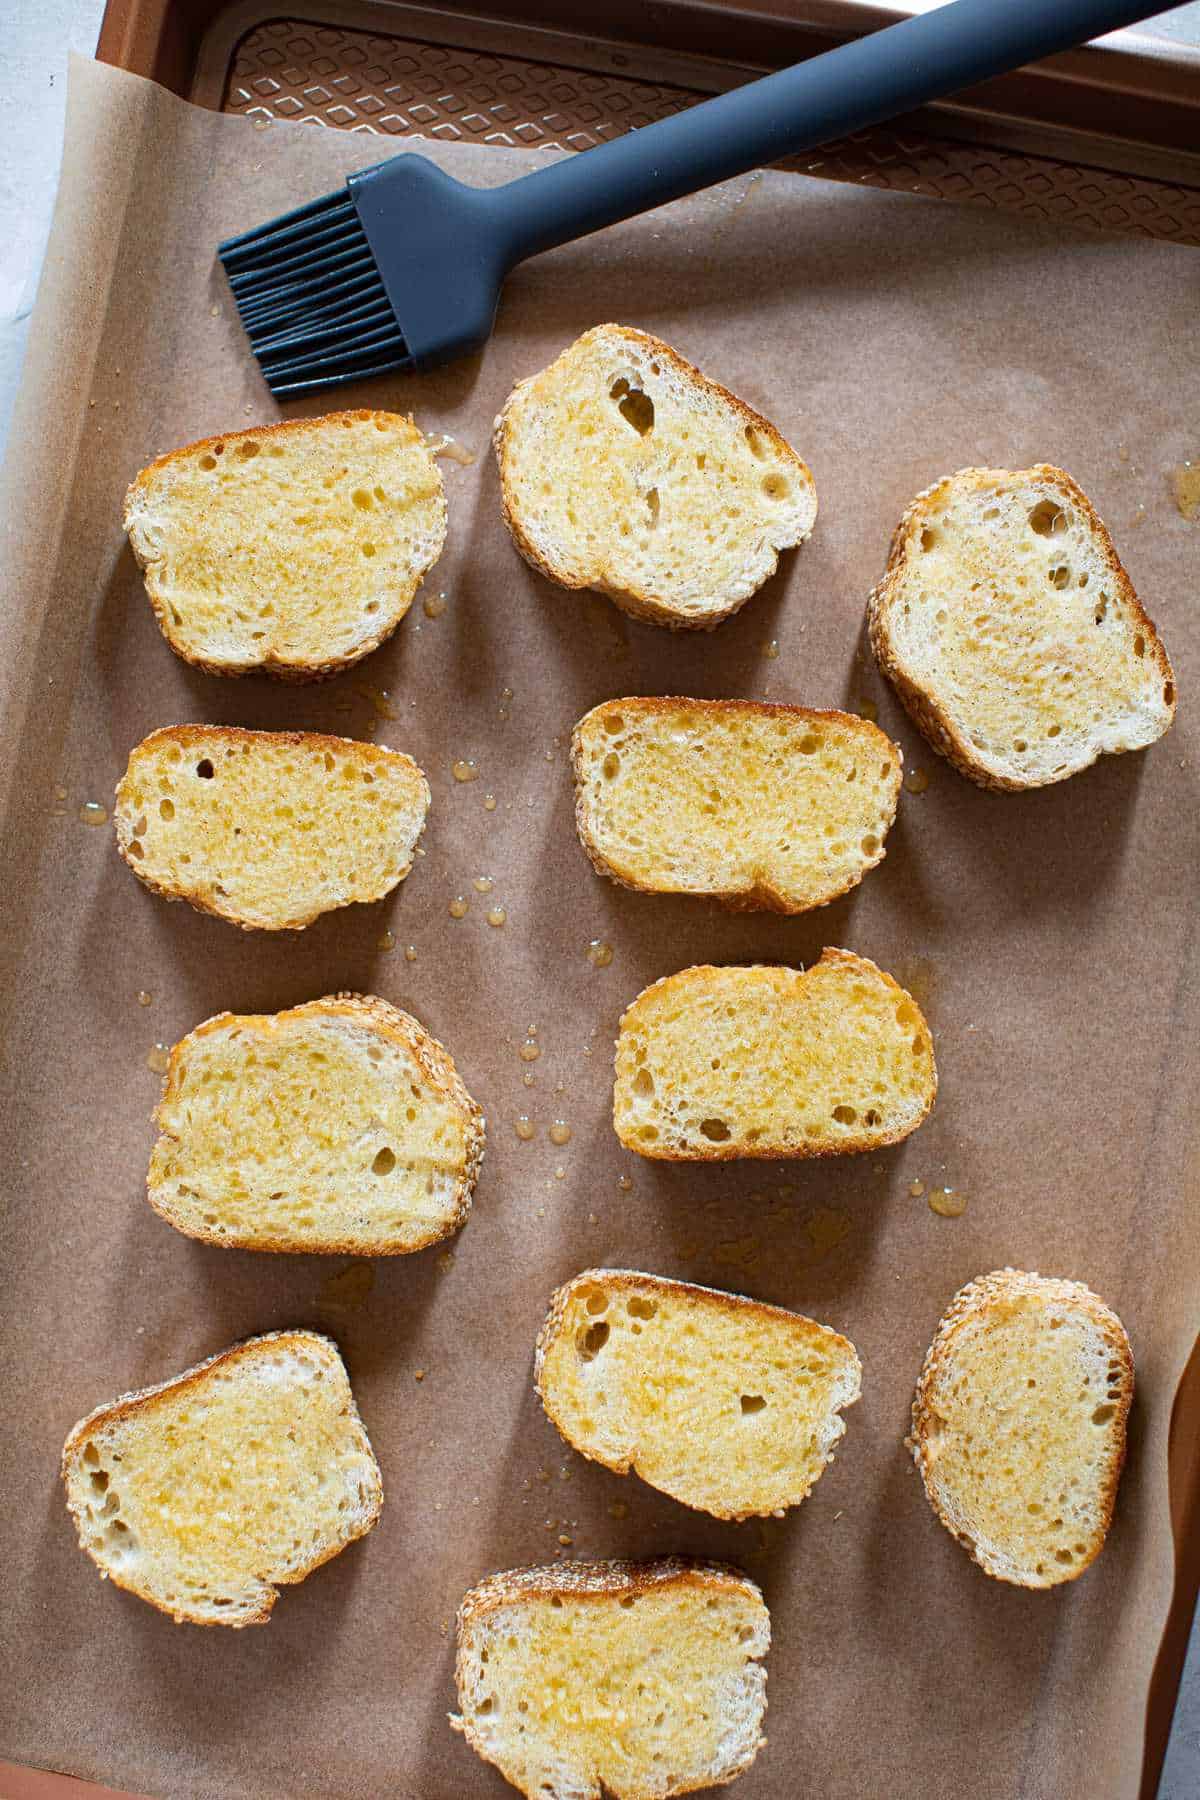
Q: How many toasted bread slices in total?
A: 11